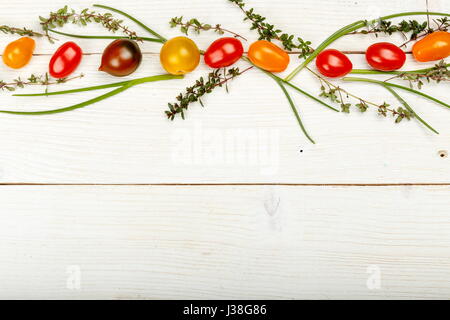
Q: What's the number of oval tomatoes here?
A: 7